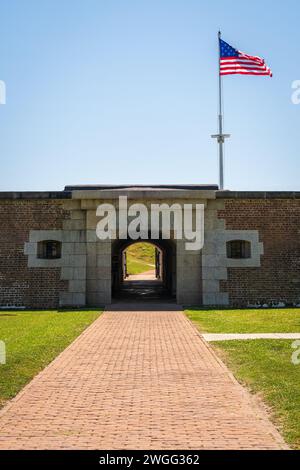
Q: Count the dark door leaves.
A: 2